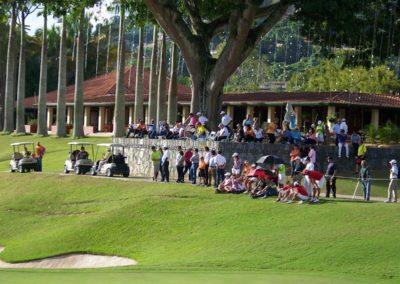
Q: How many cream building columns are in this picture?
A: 13